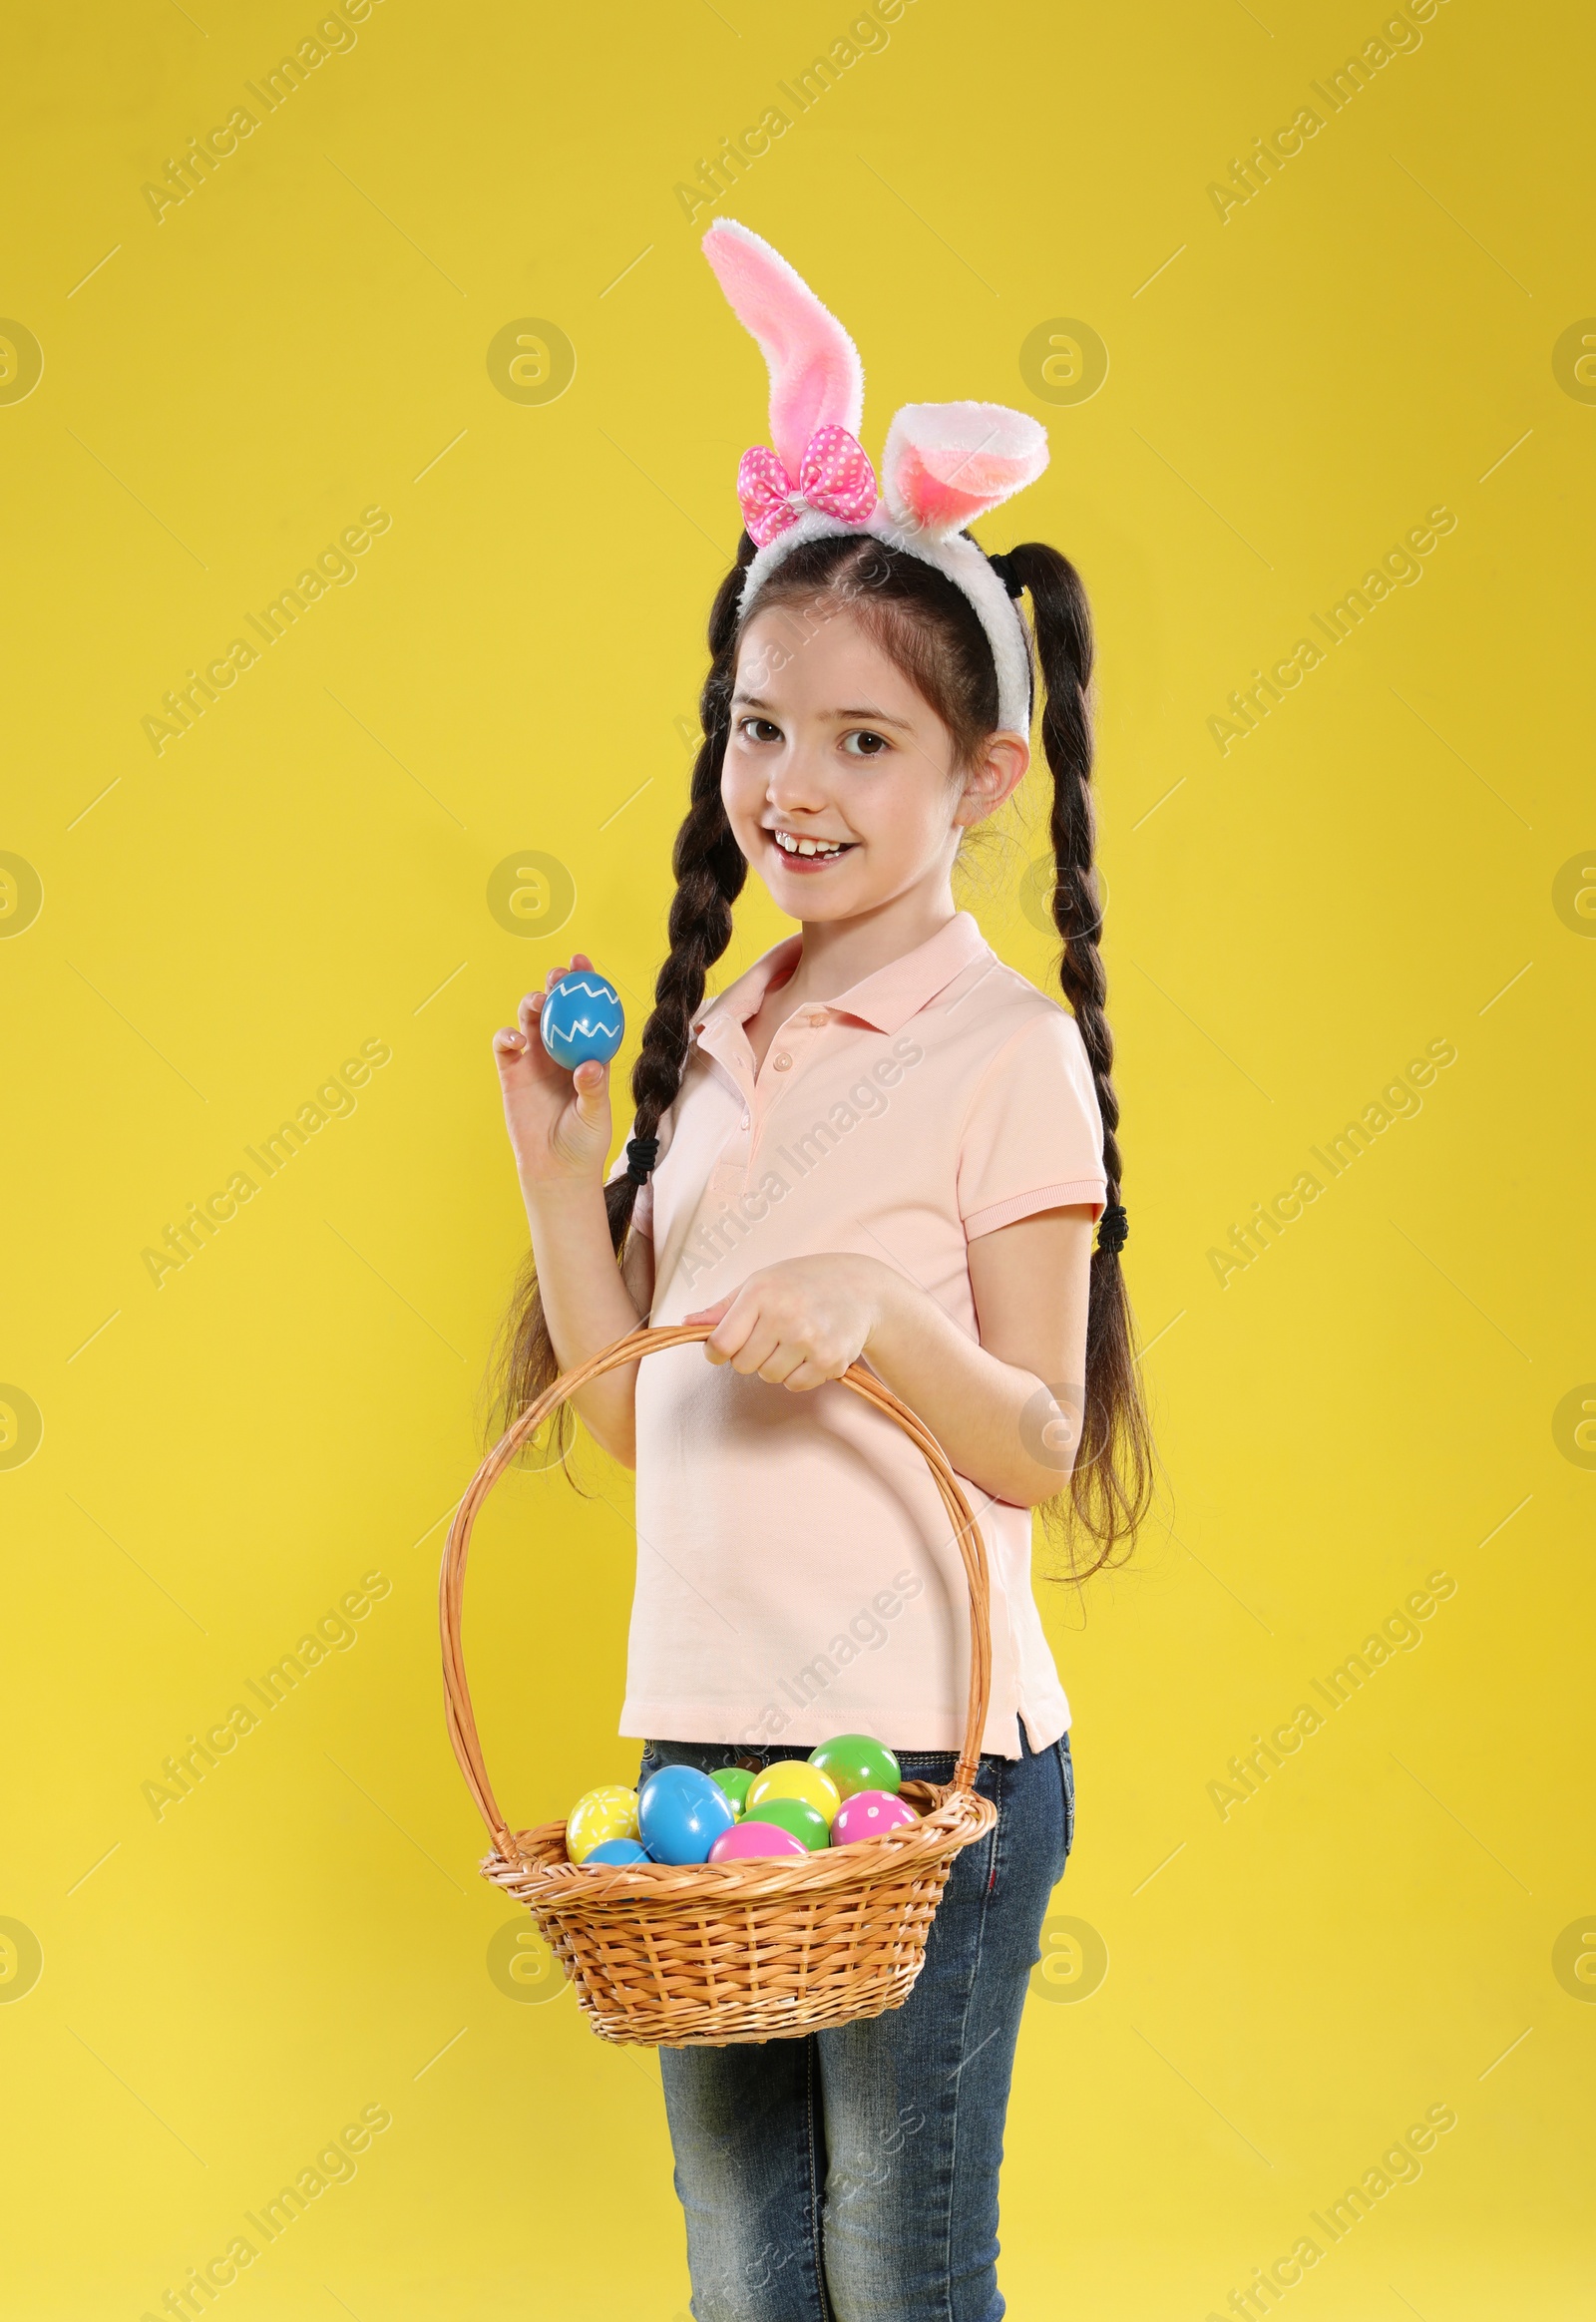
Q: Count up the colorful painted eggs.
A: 10